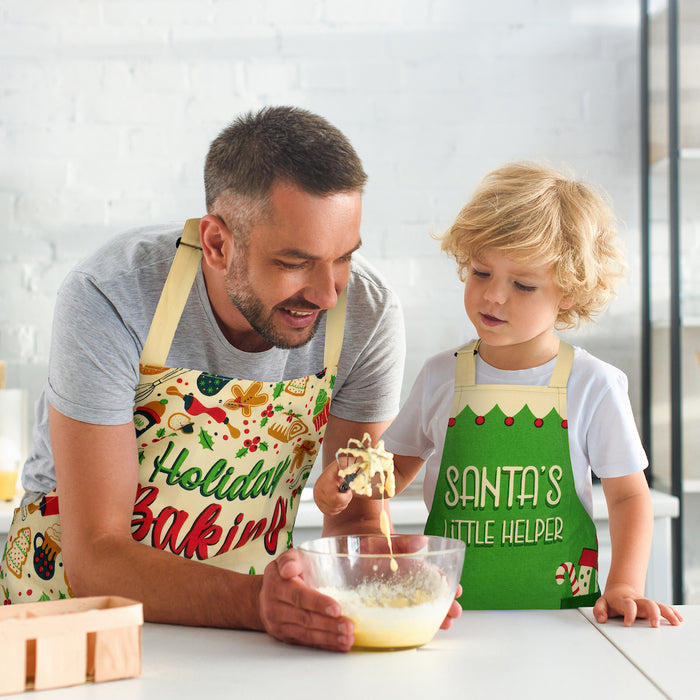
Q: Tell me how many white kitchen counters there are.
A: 2